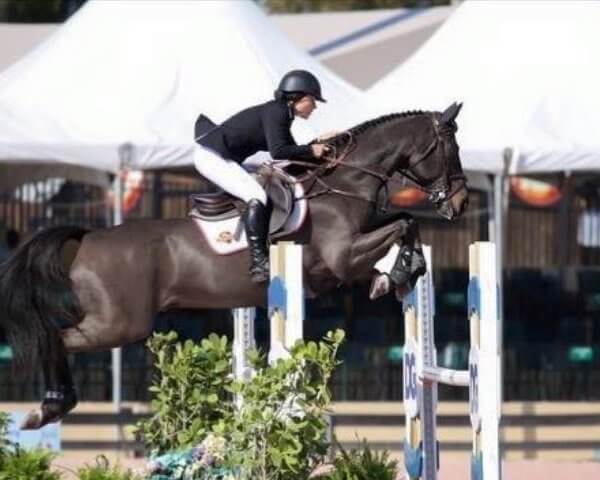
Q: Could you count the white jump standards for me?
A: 4